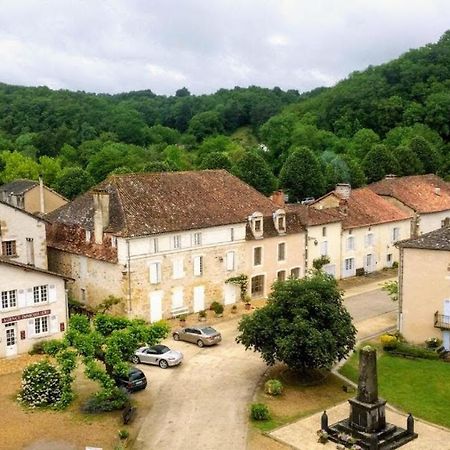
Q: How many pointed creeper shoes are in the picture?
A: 0